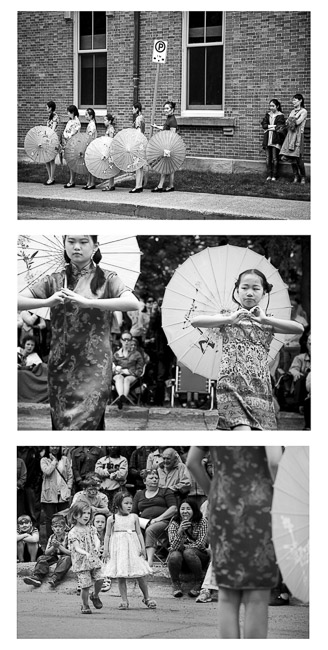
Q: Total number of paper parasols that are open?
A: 8